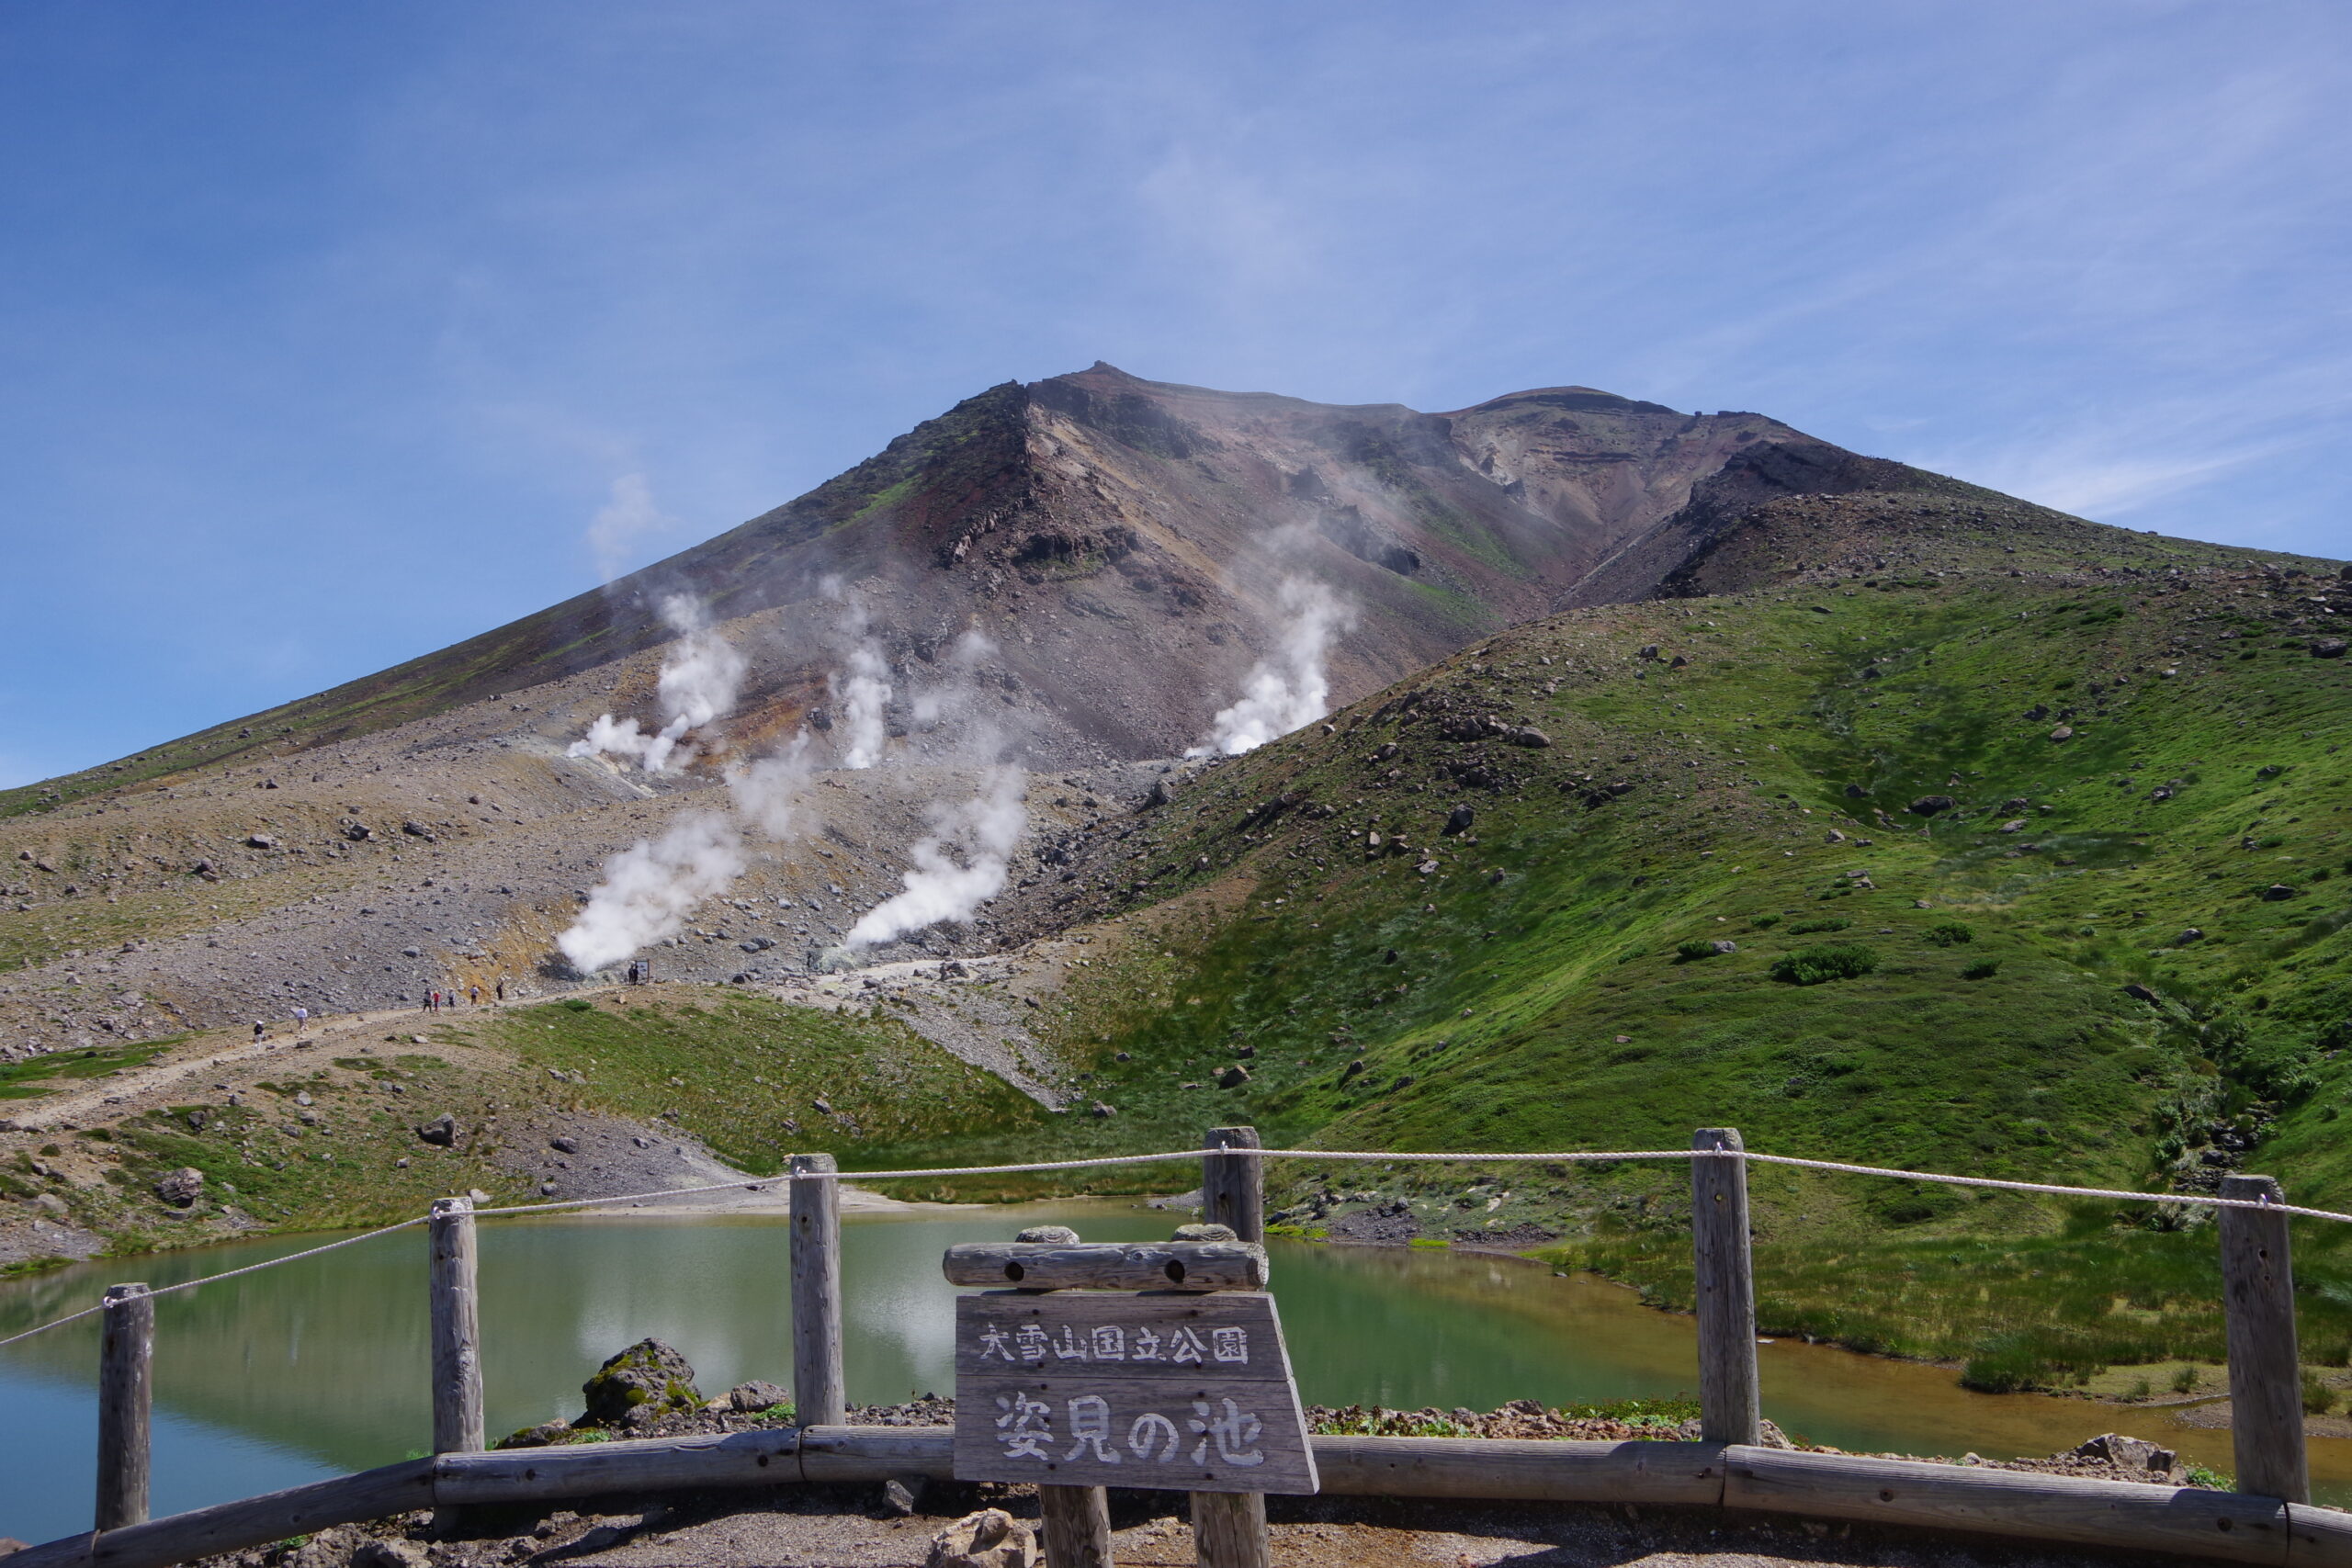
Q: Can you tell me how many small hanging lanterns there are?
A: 0